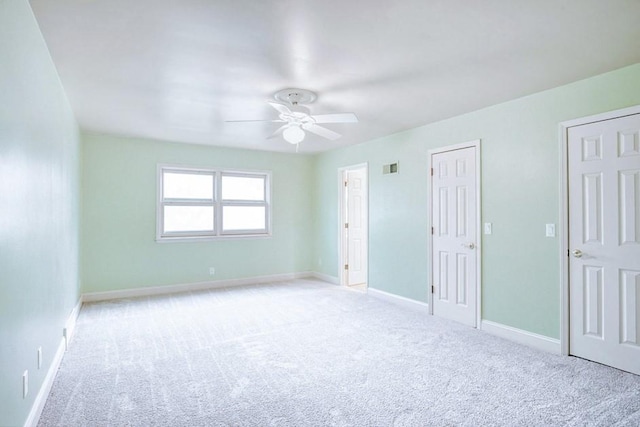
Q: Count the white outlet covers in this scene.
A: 3